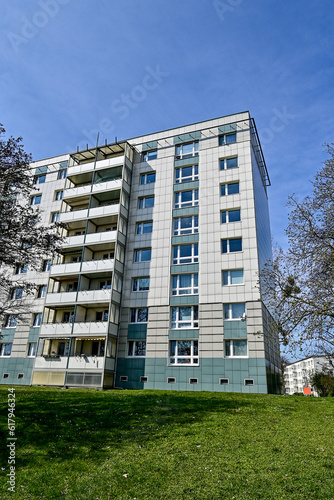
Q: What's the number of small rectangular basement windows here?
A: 8